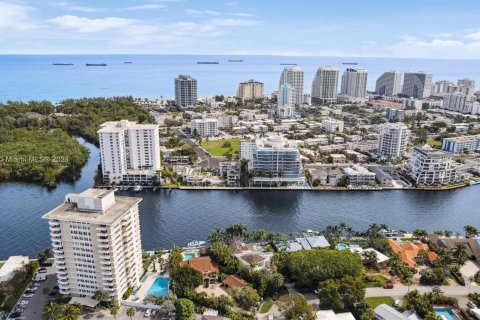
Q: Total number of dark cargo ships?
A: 7